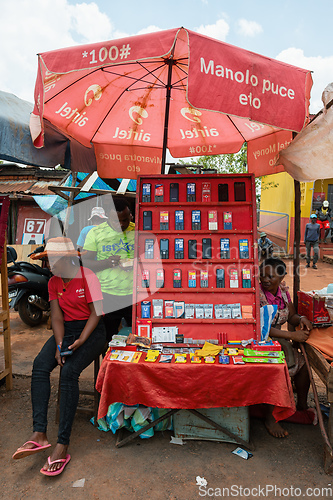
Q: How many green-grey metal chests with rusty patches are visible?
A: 1